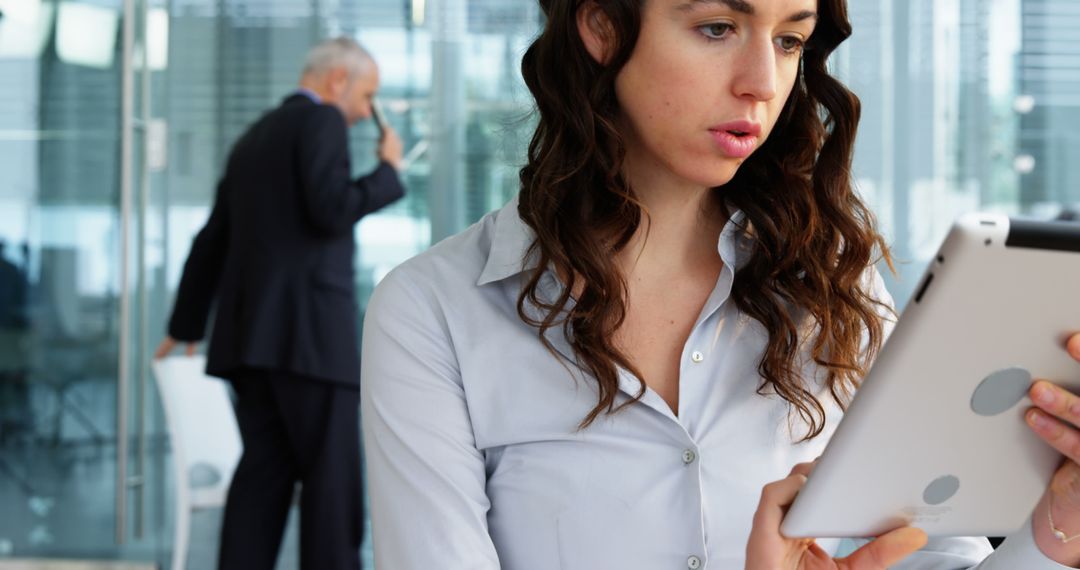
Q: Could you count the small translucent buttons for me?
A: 3